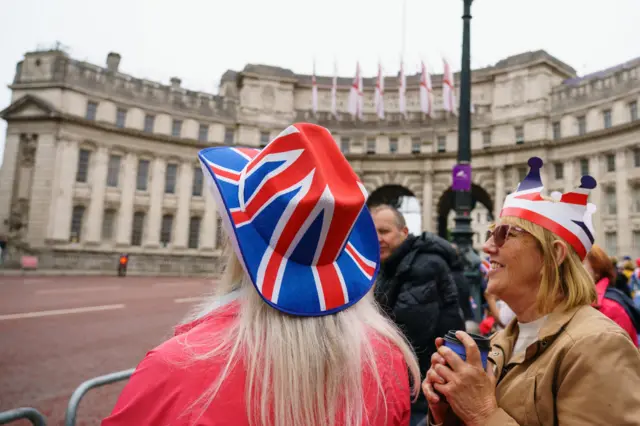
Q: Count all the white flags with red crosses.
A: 7